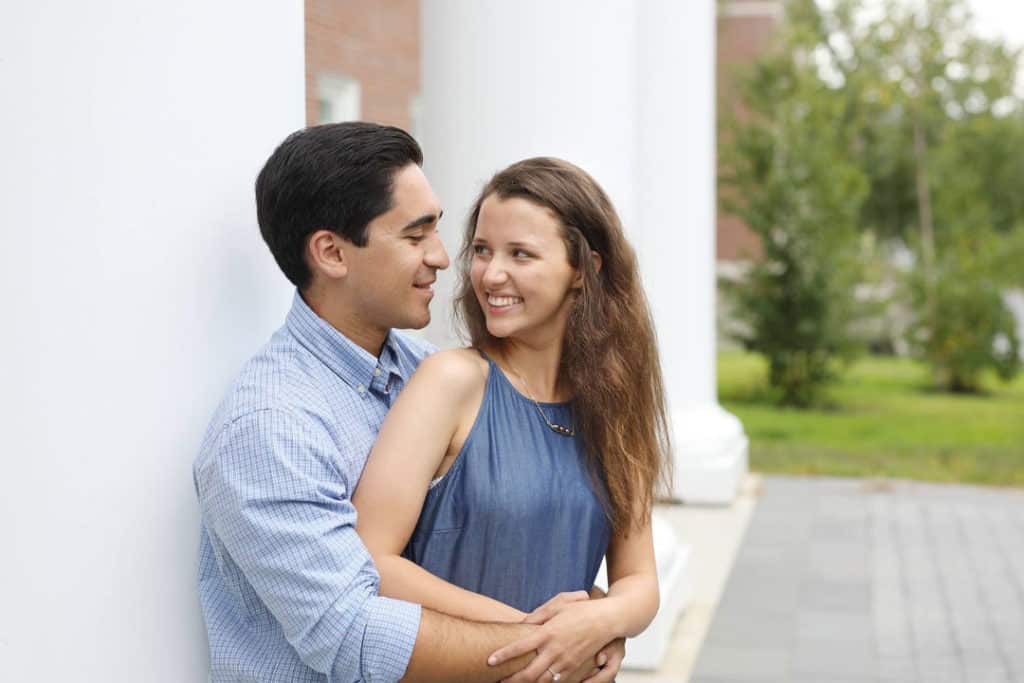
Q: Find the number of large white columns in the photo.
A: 3